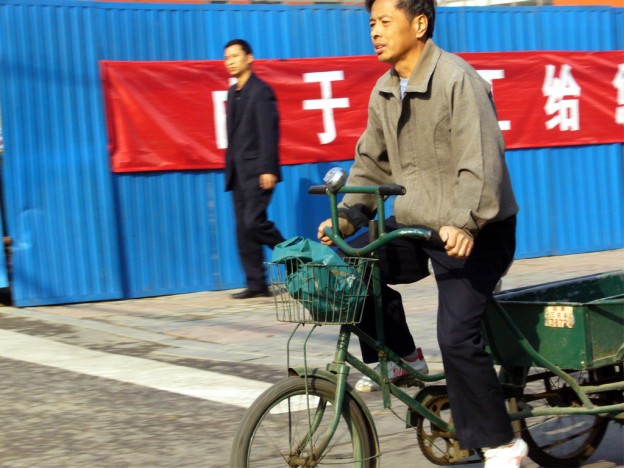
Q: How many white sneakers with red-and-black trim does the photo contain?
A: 2